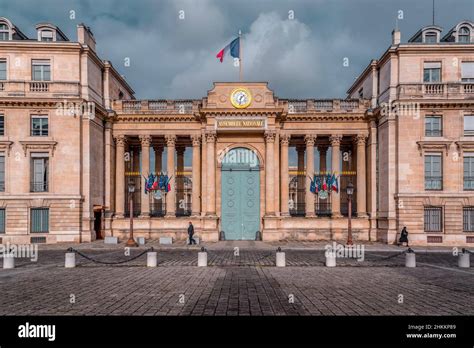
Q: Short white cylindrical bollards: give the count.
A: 8